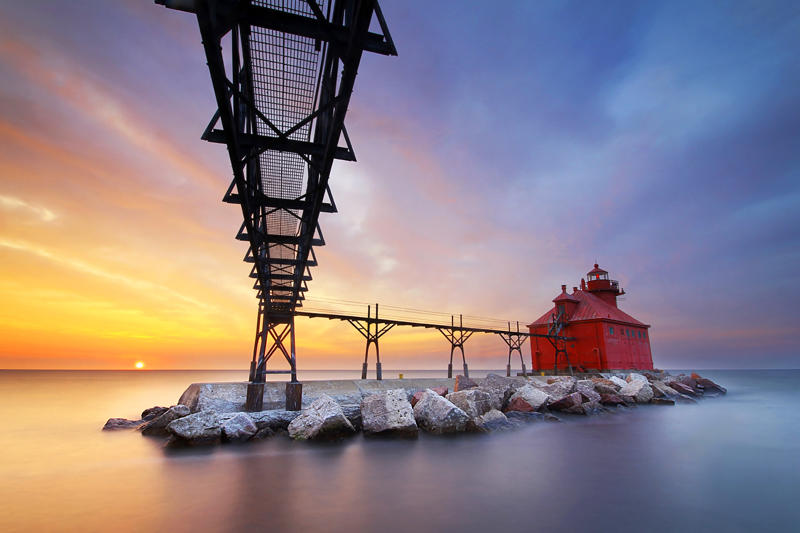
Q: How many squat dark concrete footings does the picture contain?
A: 2